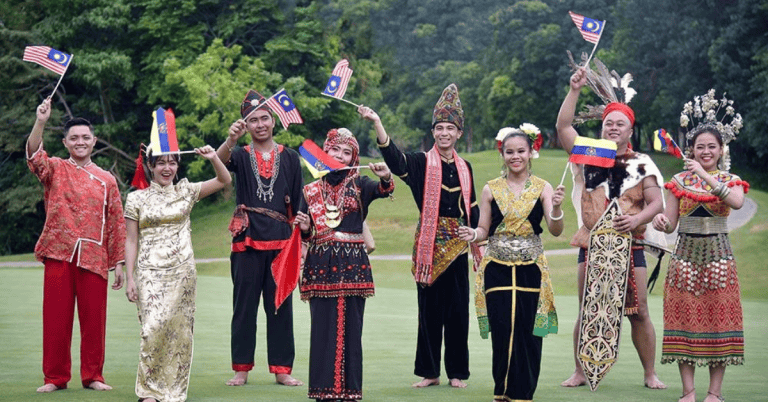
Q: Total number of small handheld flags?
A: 8